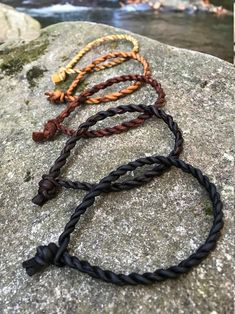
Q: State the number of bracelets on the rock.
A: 5